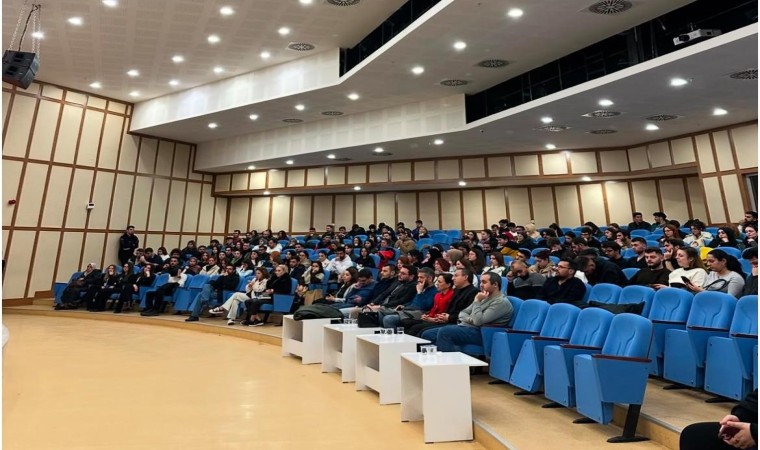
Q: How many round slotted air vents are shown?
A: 14